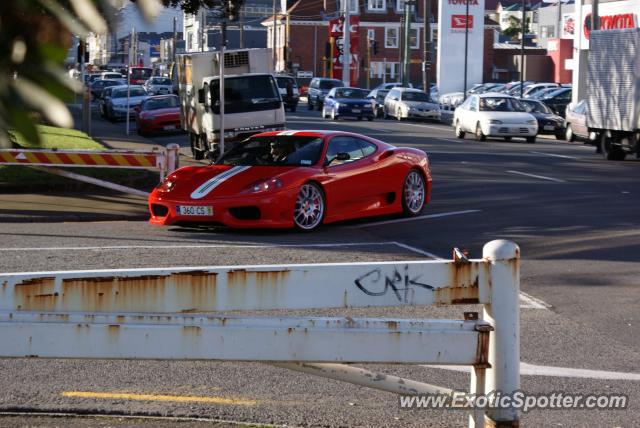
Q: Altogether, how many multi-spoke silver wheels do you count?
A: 2